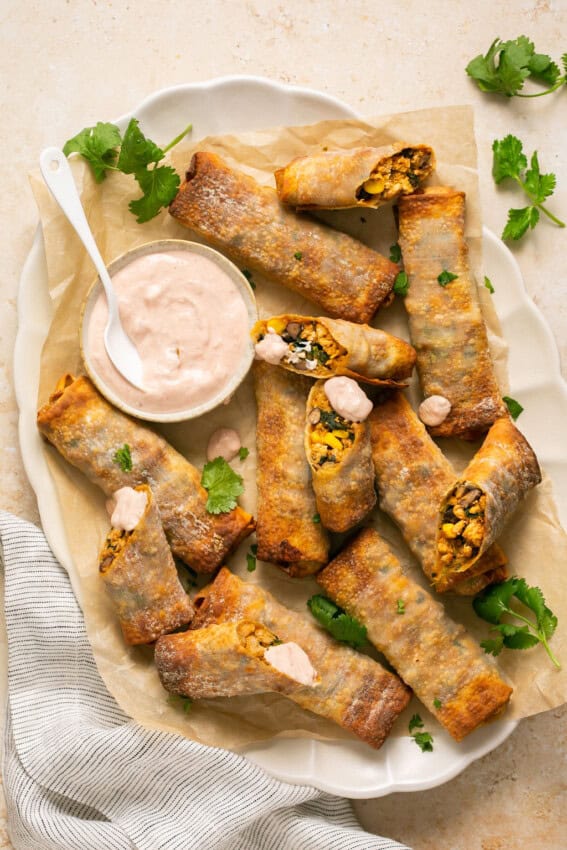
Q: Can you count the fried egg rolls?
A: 13